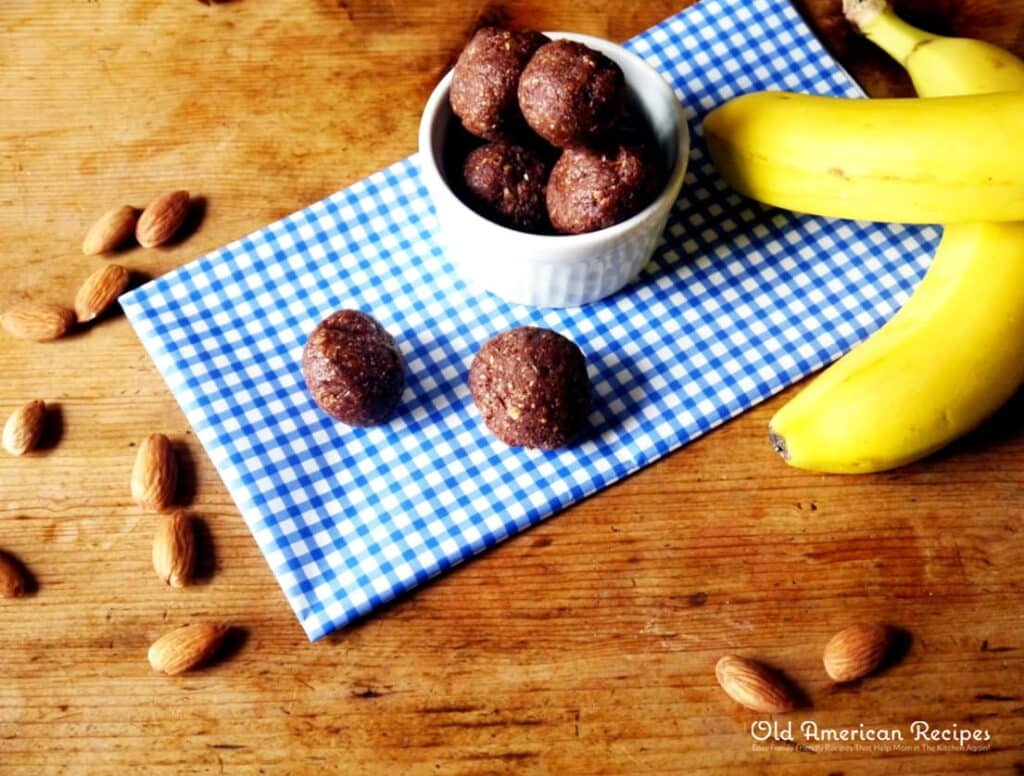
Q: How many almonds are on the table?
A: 11